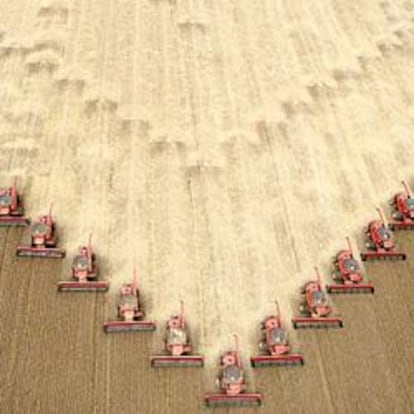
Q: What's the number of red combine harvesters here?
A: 11